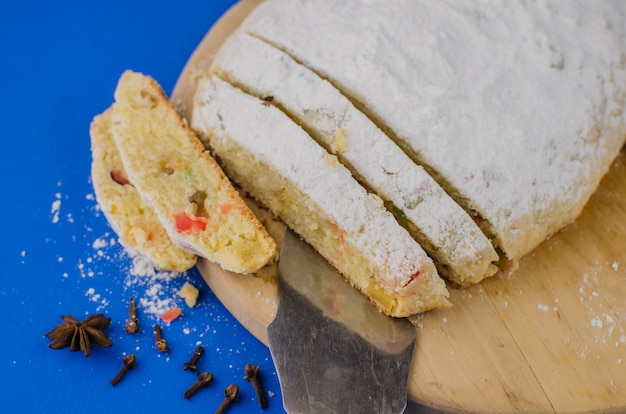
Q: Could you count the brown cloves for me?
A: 7